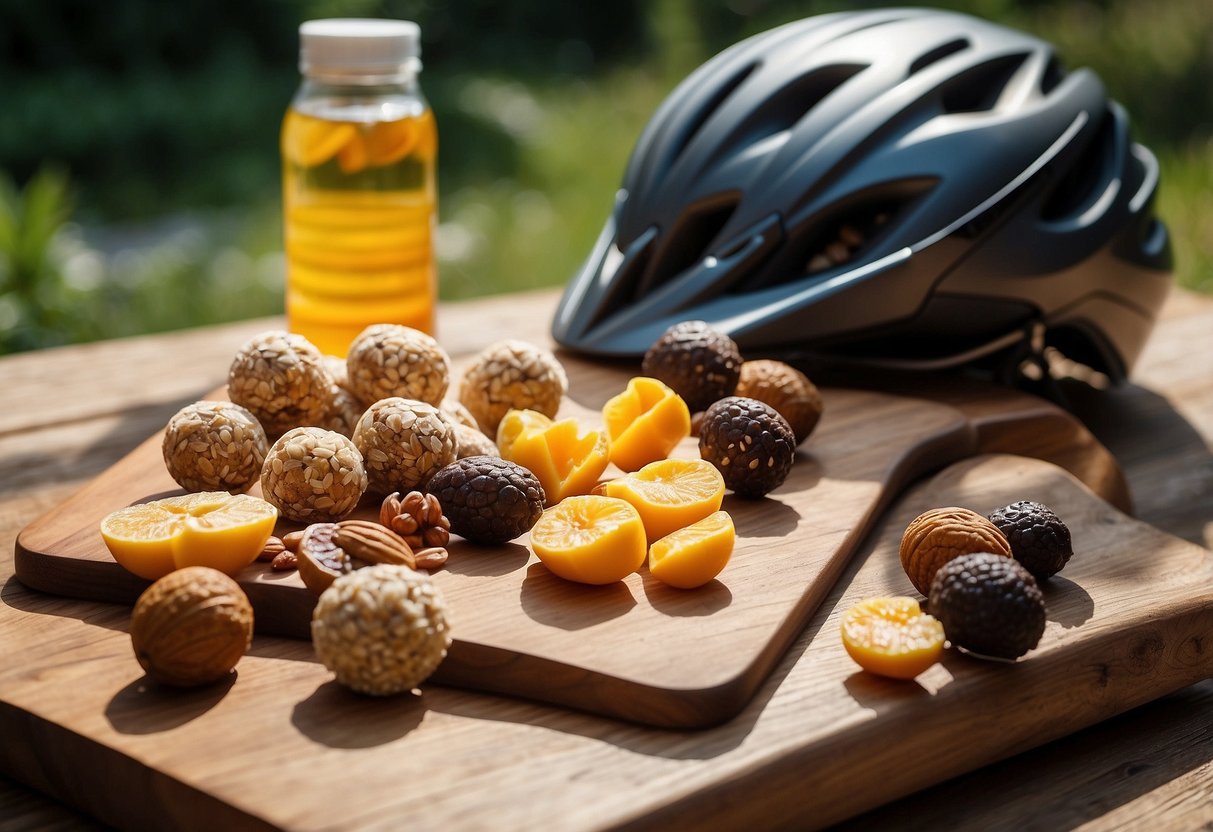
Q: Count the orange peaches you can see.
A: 7